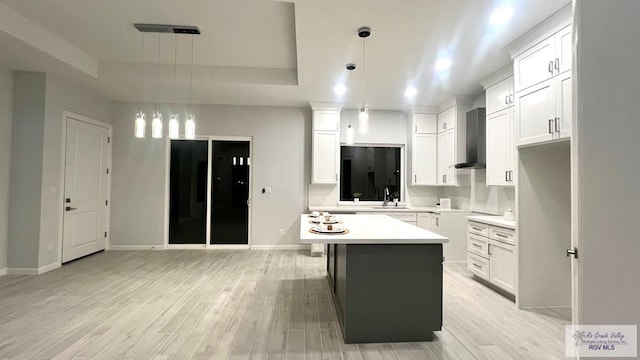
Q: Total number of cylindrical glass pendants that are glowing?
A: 6